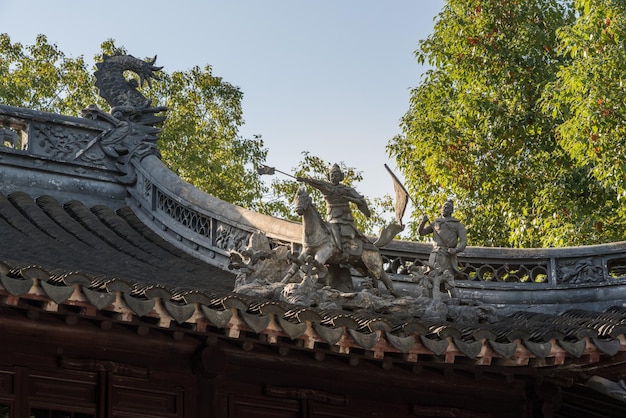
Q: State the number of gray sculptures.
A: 3